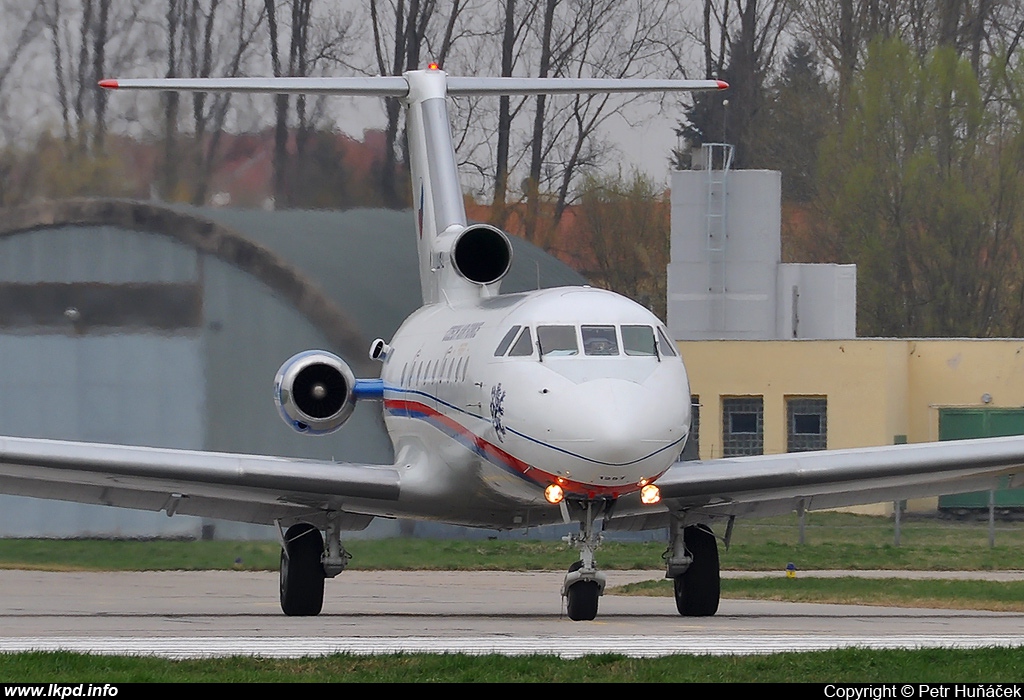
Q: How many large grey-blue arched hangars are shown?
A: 1